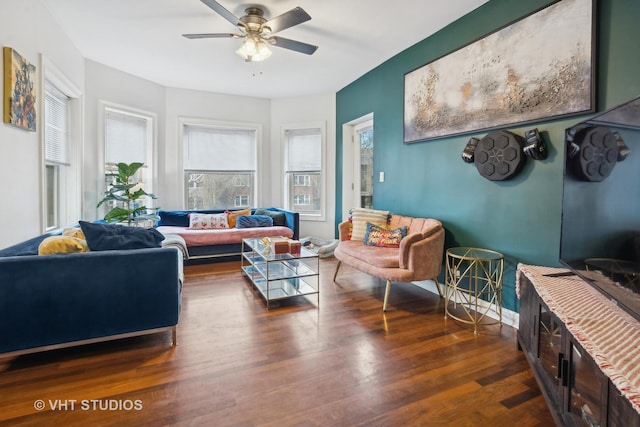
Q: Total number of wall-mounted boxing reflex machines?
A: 1